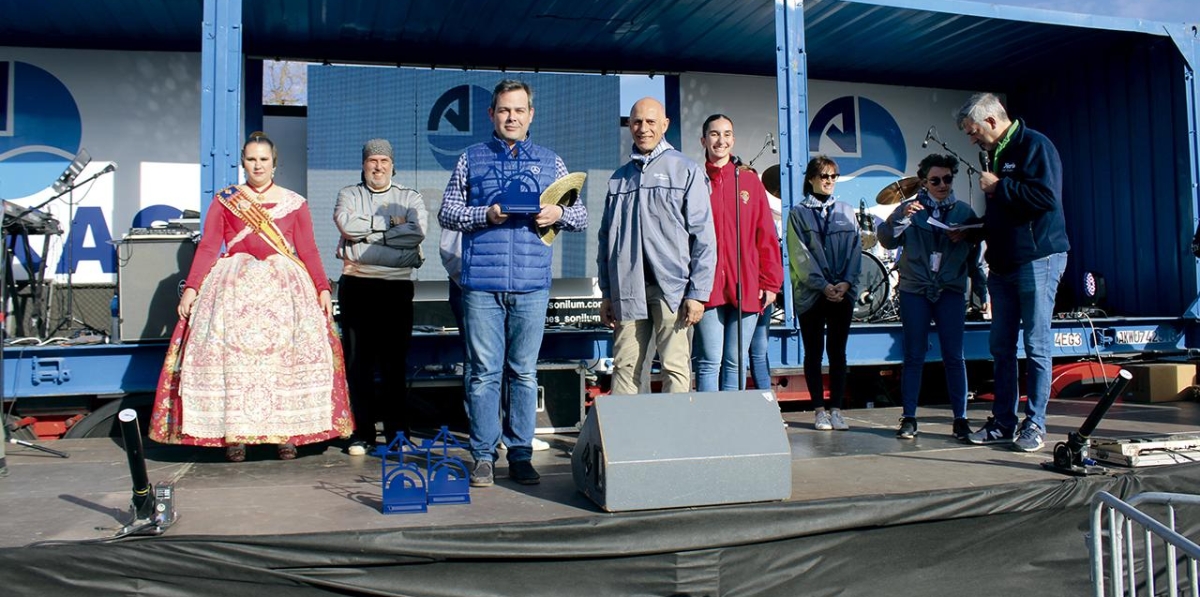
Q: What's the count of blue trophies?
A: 3